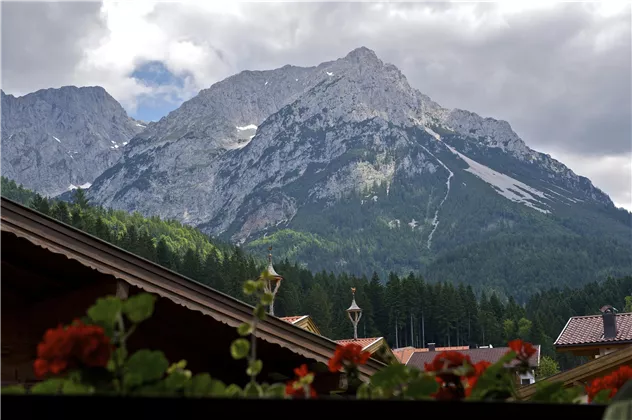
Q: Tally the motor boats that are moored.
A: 0